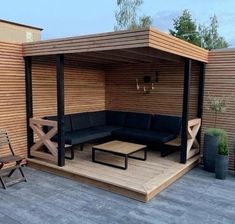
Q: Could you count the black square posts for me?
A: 4